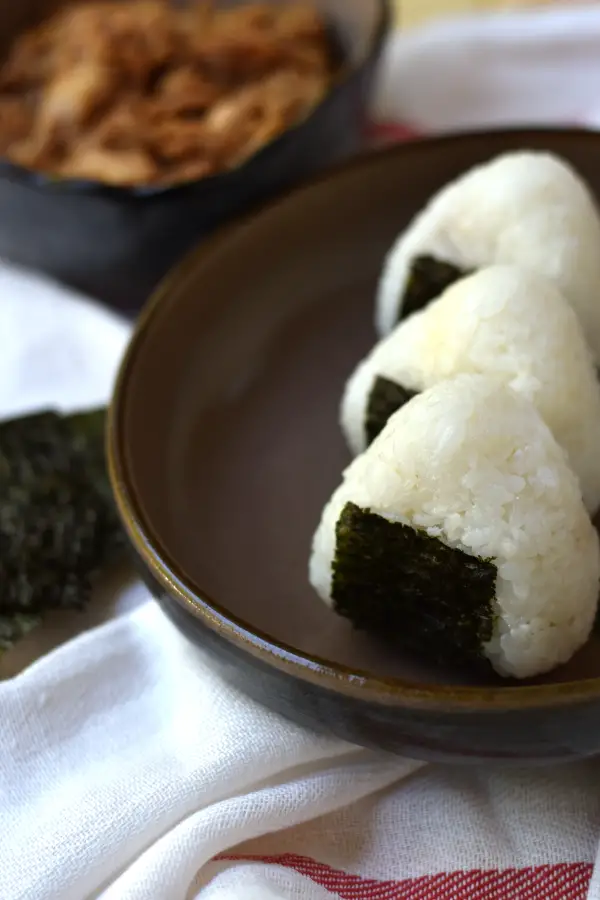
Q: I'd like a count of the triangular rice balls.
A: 3